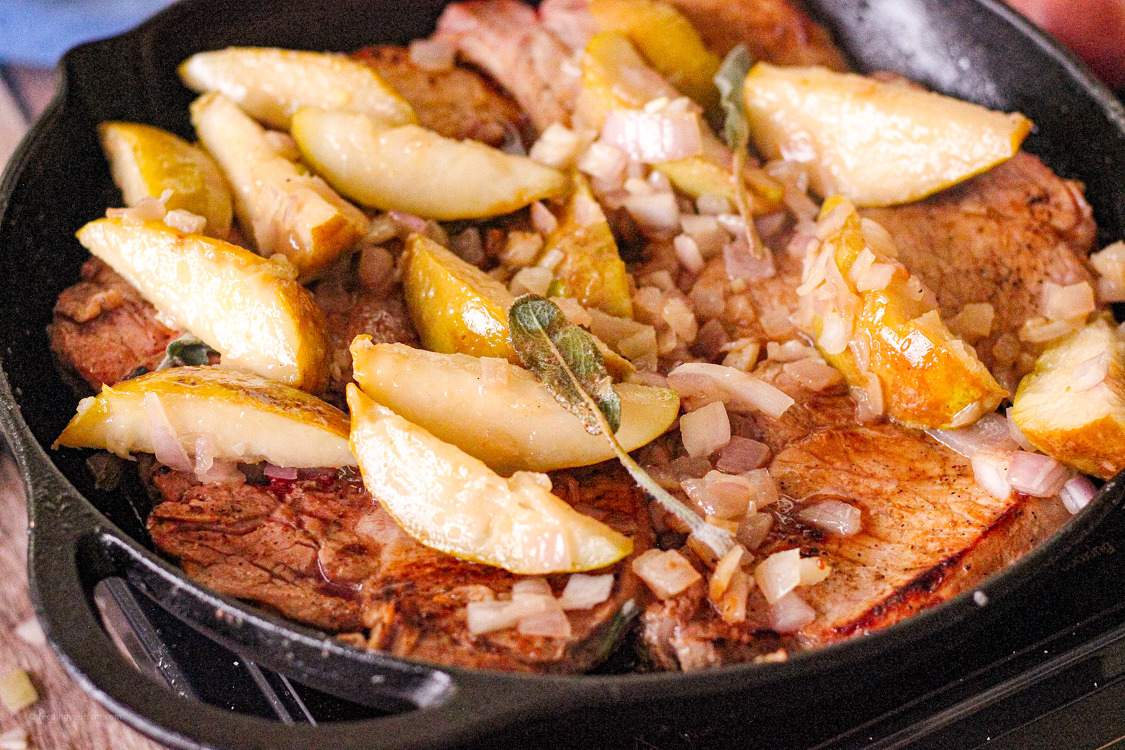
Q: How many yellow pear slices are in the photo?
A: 15